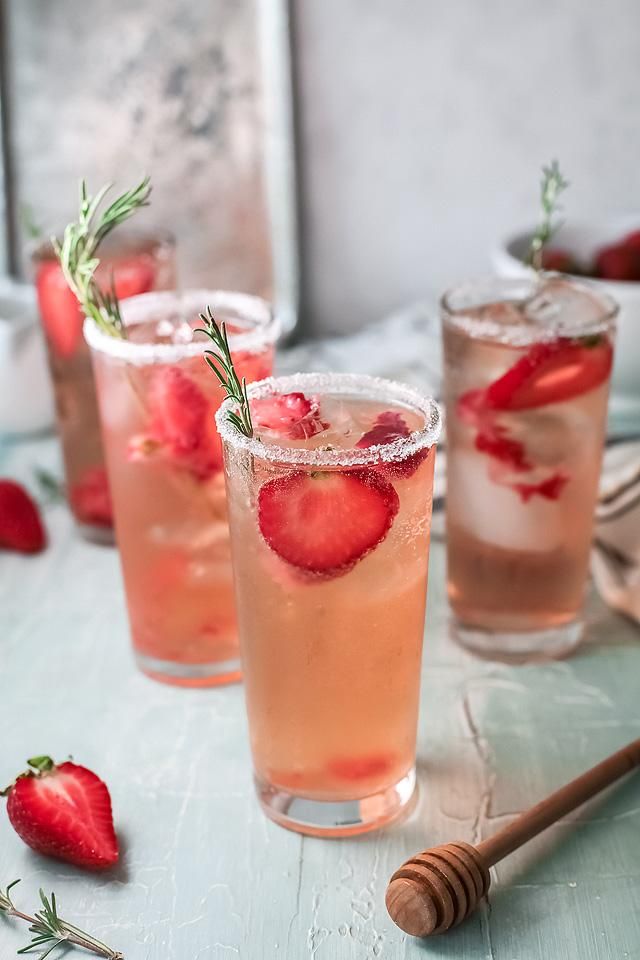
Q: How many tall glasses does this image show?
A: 4